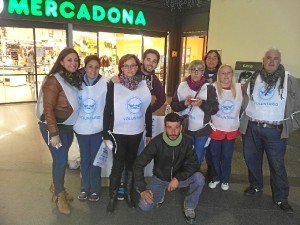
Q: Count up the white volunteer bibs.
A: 6